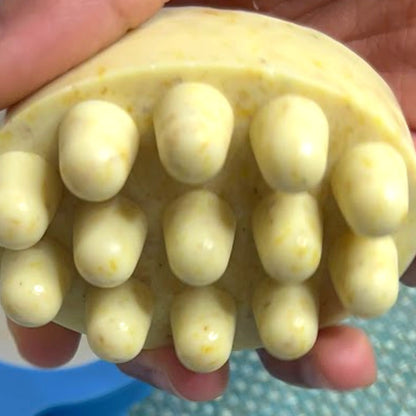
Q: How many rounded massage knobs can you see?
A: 13